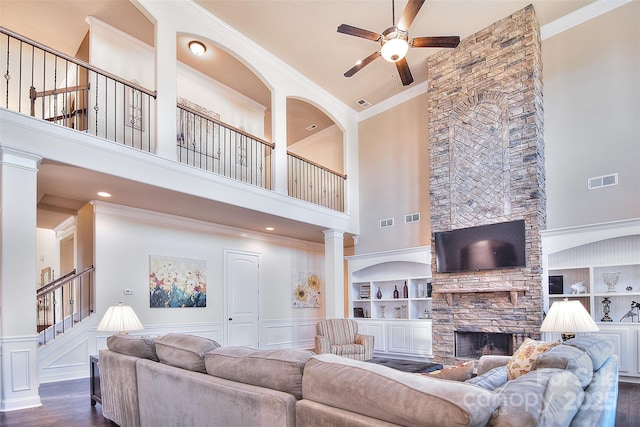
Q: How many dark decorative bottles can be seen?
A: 3